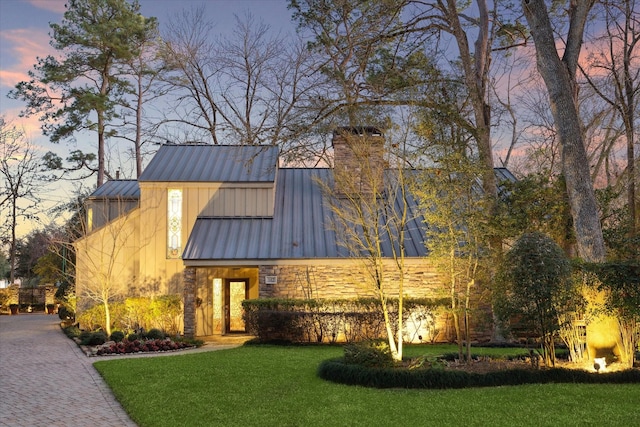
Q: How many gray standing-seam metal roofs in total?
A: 3